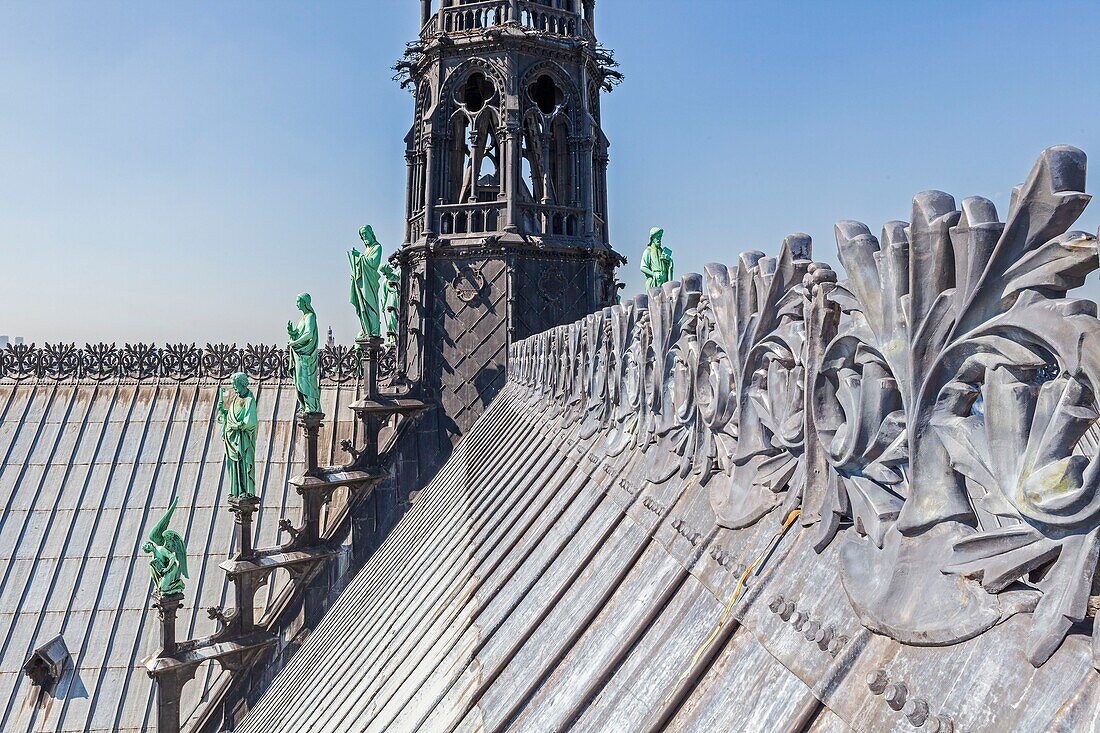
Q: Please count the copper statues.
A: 6